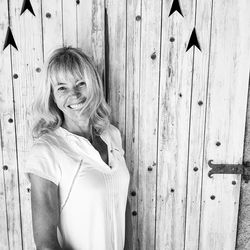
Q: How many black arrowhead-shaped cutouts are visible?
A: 4